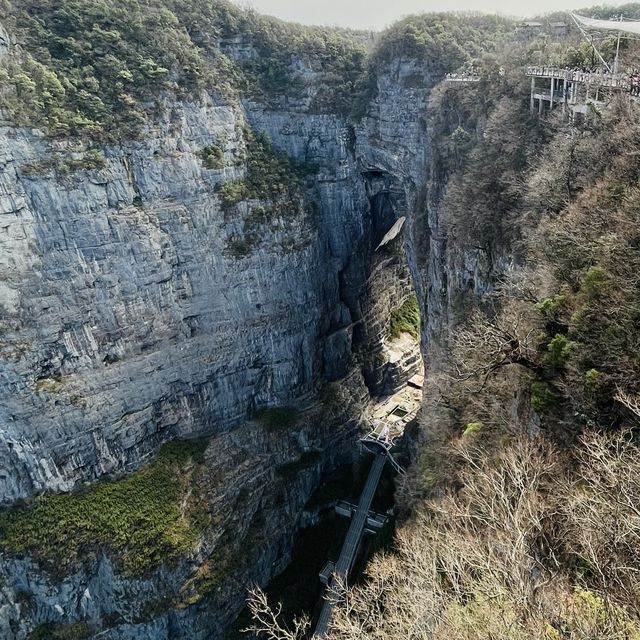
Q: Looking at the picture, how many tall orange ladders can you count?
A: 0